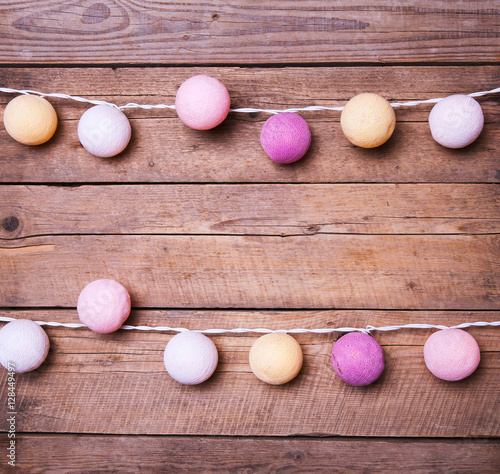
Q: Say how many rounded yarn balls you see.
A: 12